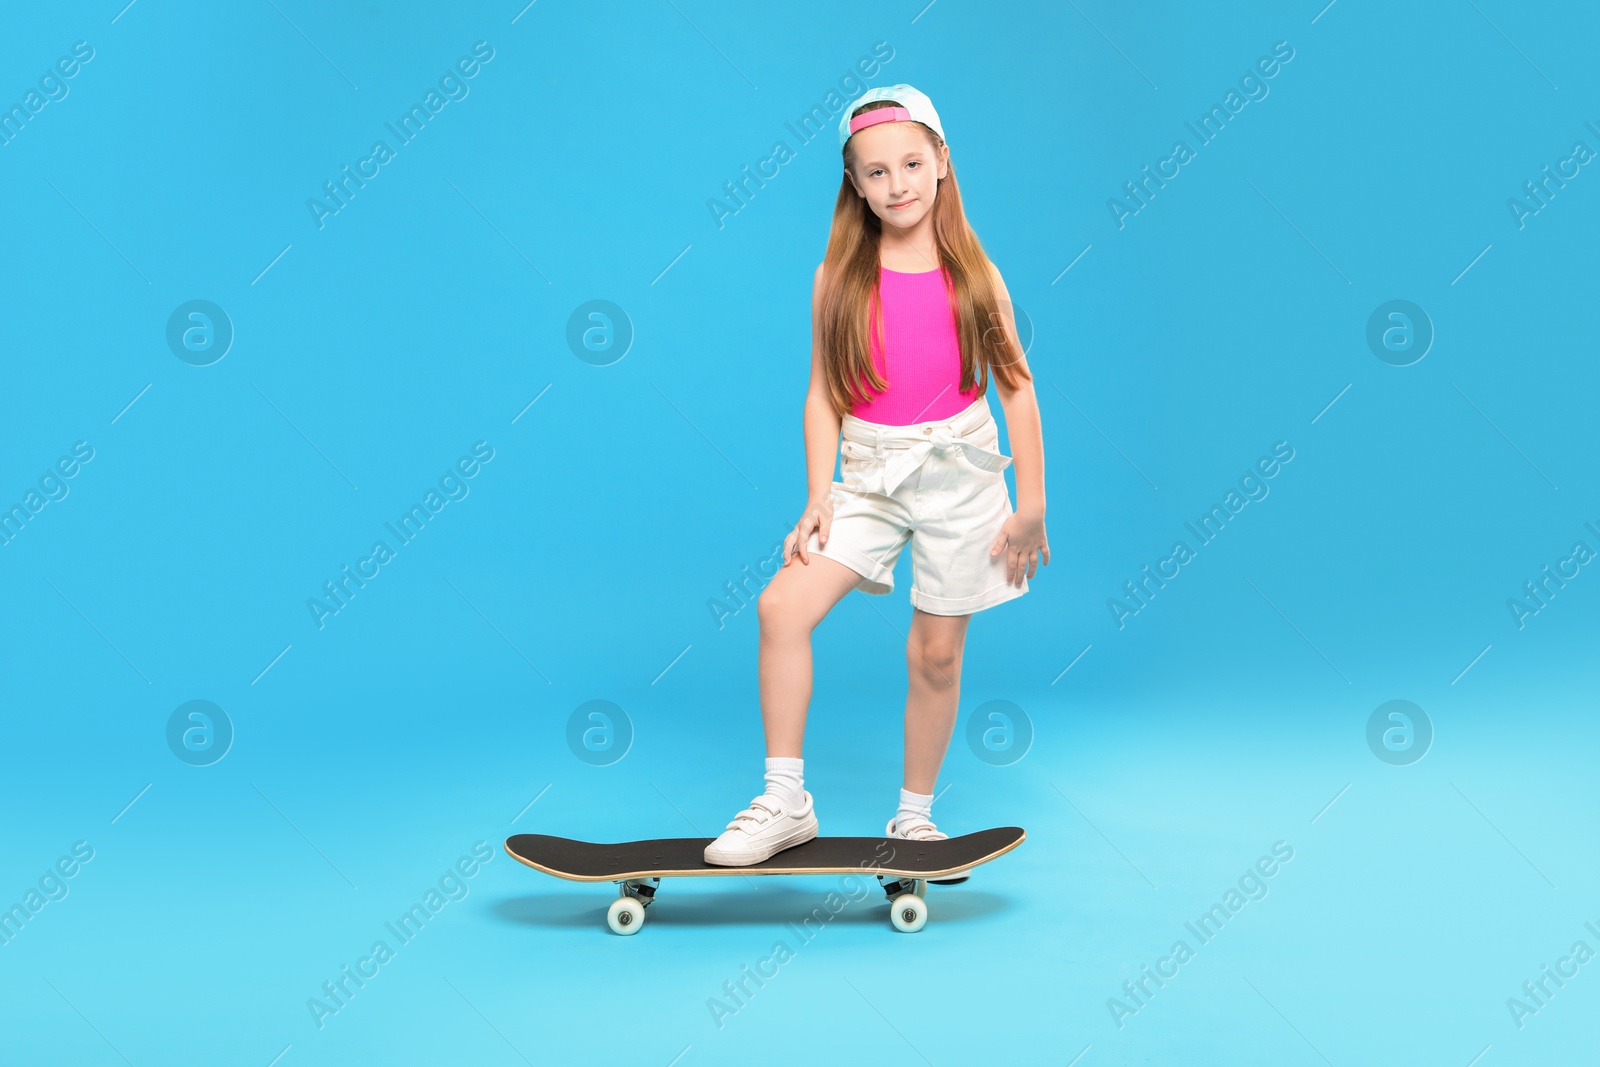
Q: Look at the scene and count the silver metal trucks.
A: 2